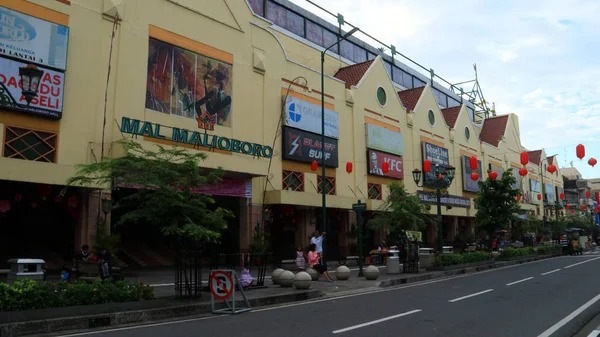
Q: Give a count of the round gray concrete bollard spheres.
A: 6